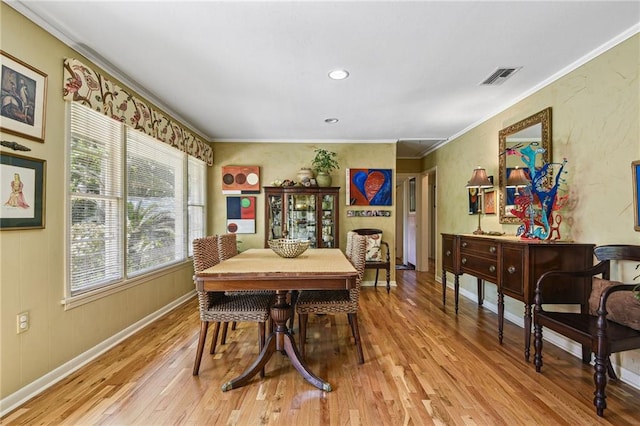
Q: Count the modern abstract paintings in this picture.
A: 3